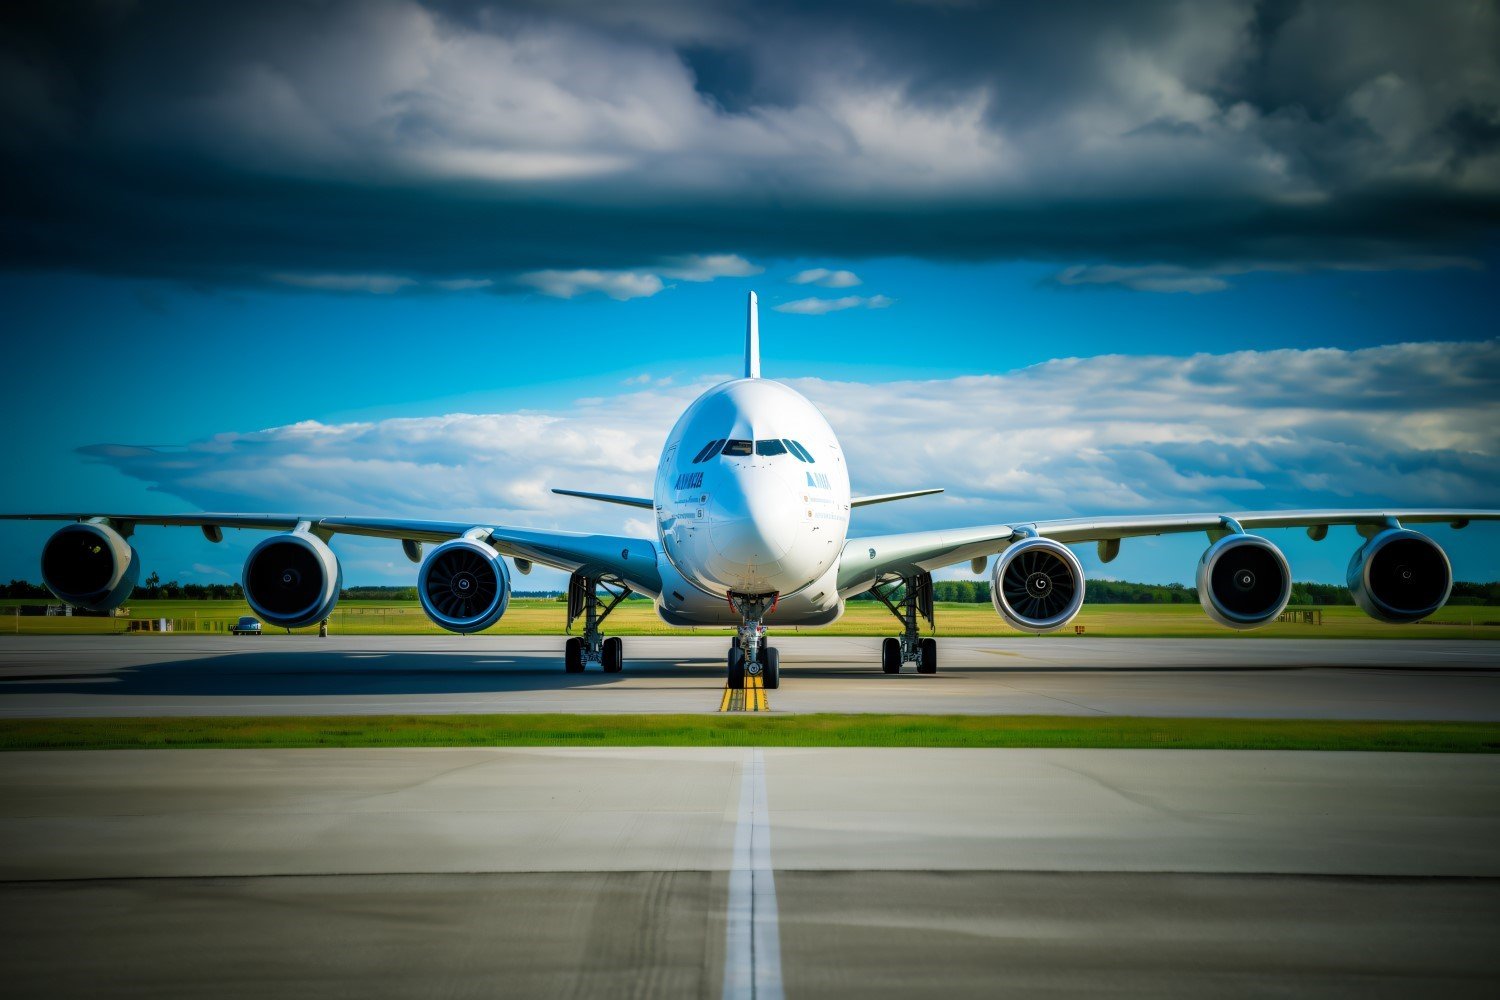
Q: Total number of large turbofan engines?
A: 6